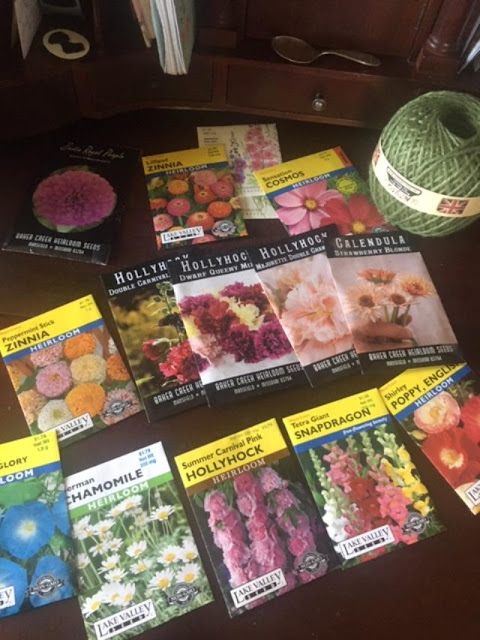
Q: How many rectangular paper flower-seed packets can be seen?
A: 14